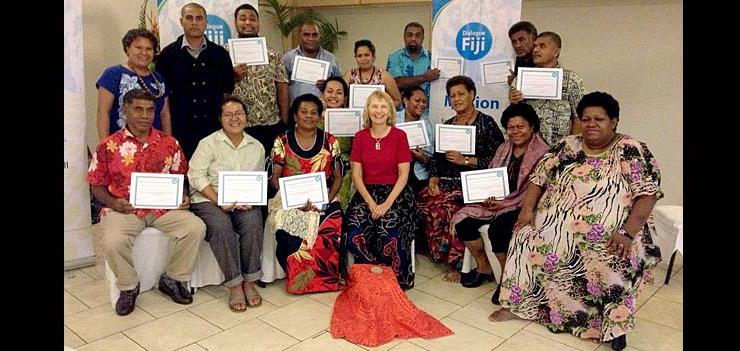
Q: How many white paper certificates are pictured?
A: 13